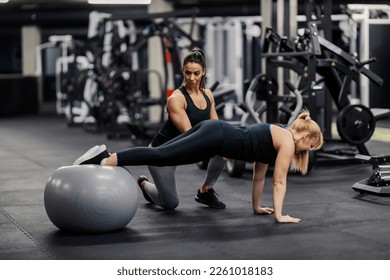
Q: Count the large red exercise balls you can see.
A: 0